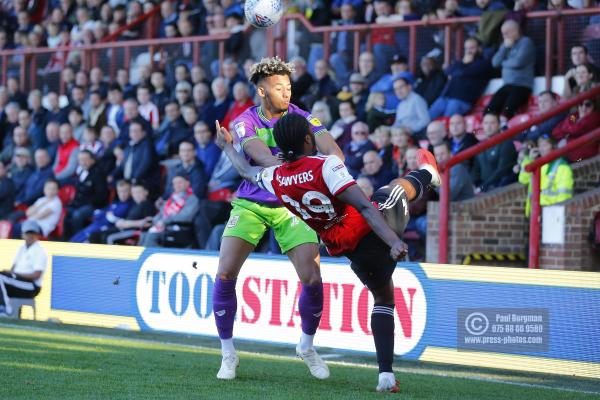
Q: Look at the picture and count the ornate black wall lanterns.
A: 0